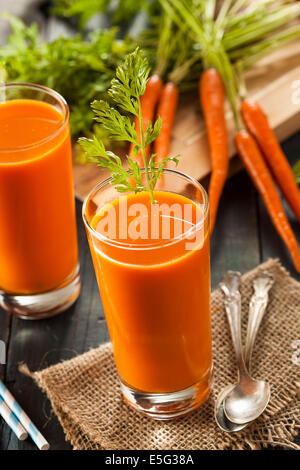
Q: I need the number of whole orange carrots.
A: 5